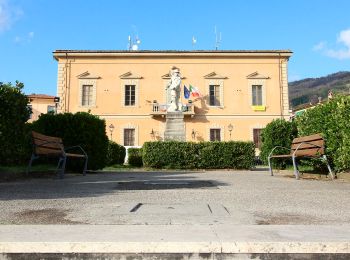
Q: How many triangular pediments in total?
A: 5